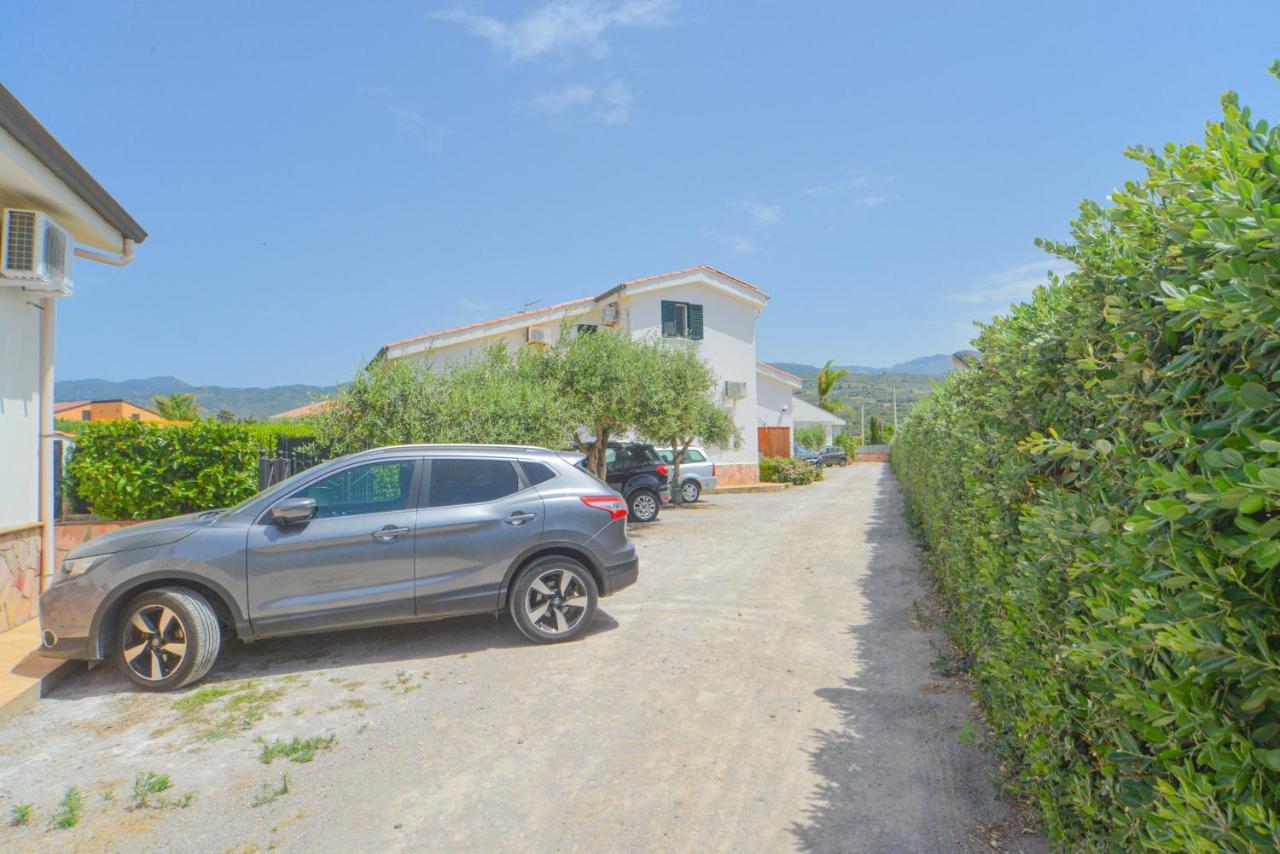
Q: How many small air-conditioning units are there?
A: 4